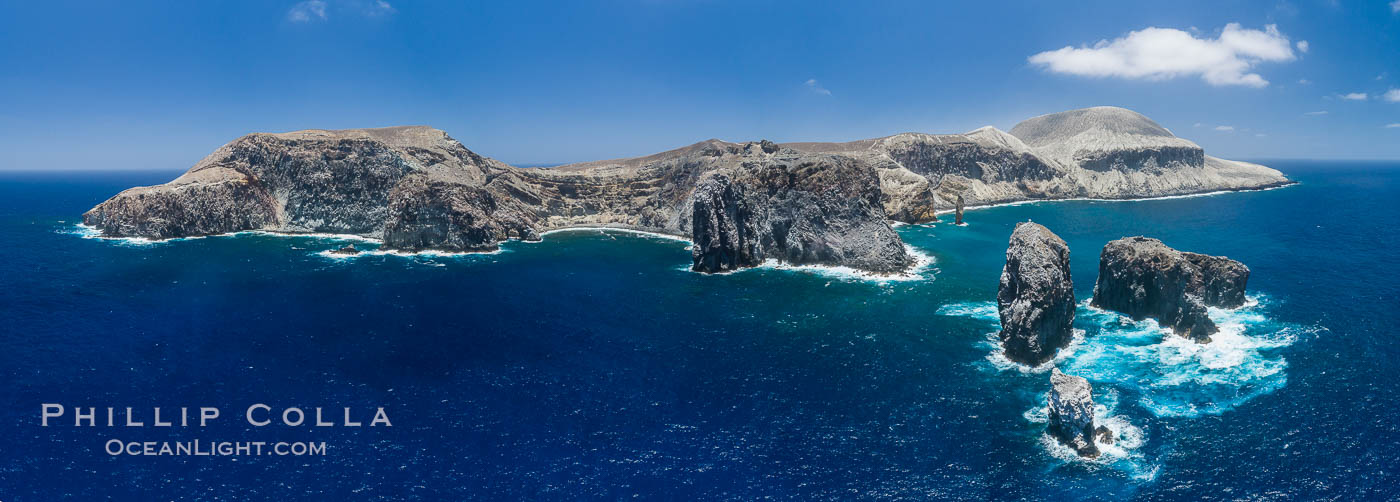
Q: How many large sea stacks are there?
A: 3